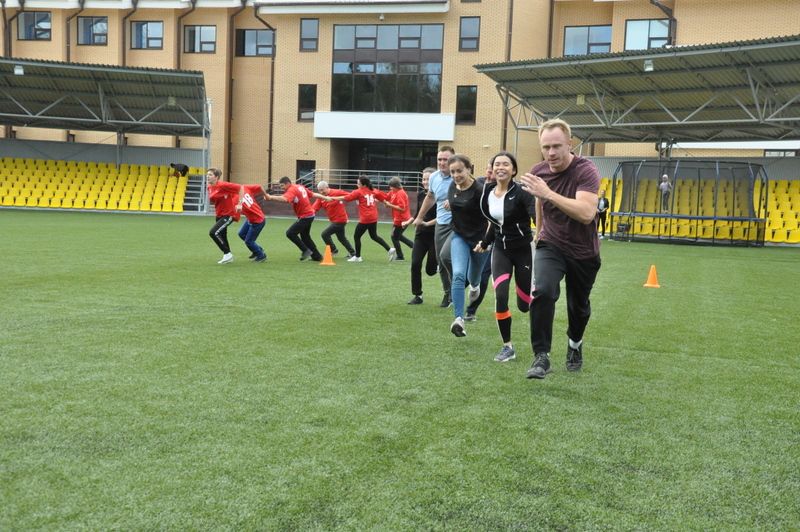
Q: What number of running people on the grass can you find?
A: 12